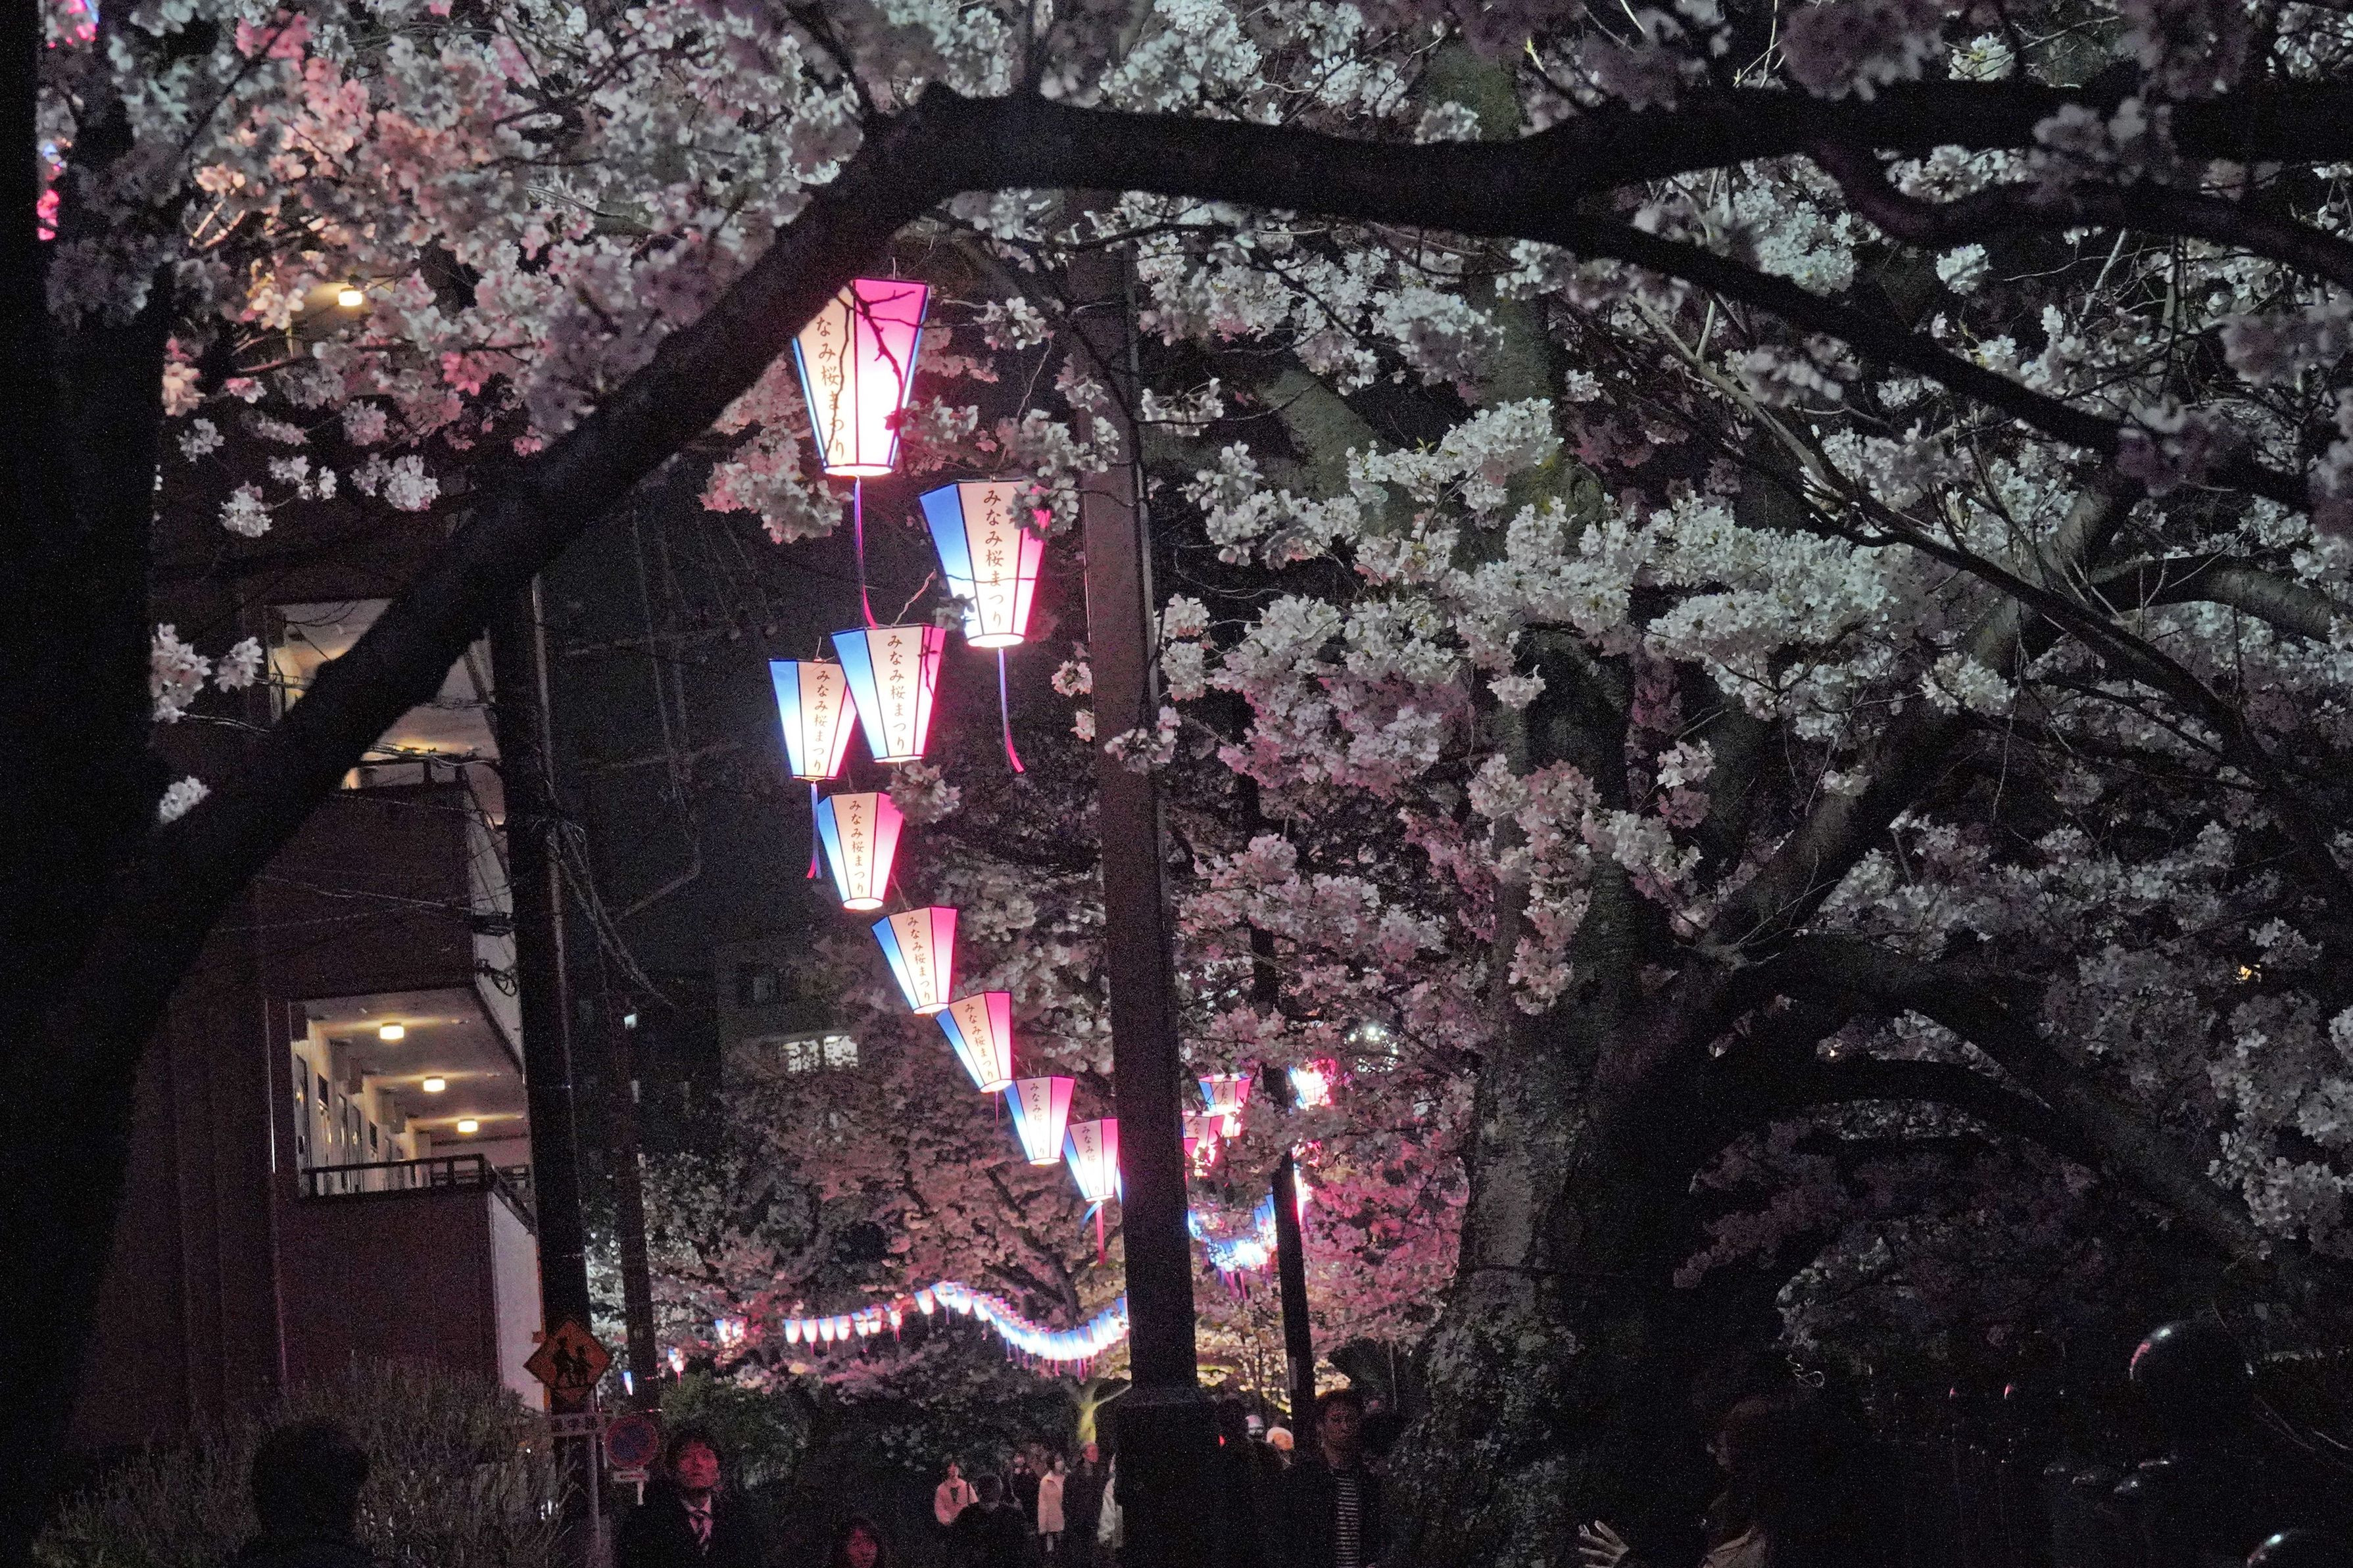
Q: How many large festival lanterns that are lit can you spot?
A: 9